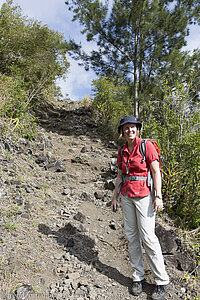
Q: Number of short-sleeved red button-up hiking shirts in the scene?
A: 1